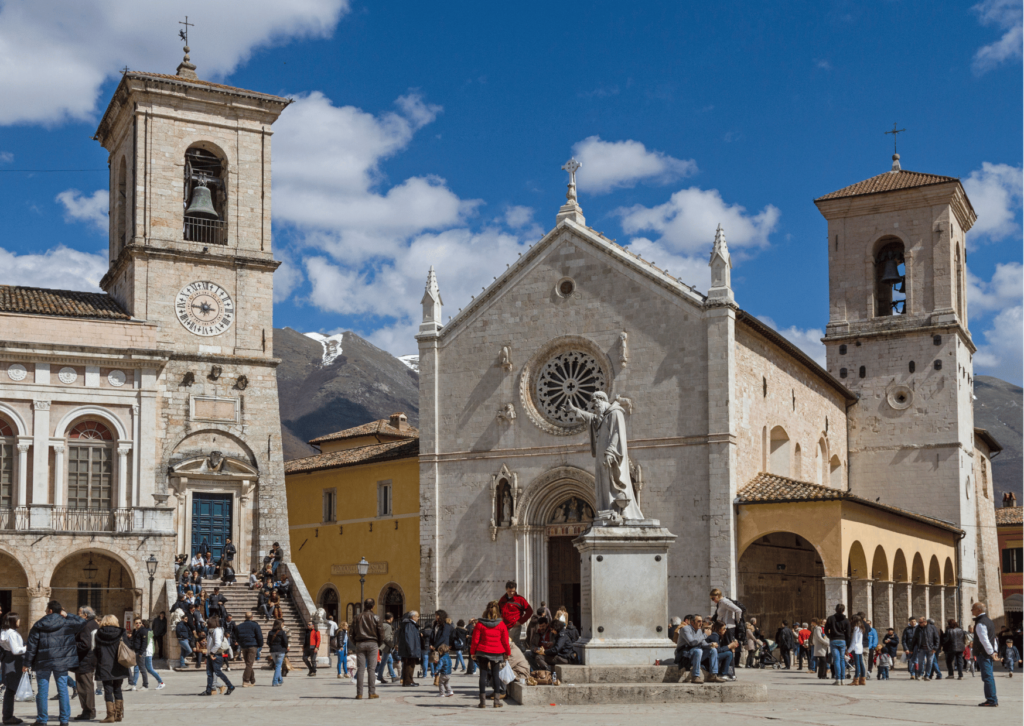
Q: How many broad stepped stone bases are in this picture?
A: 1